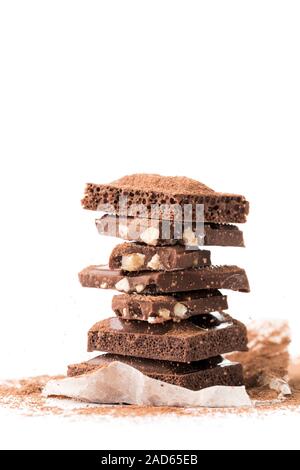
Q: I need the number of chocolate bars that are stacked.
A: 7